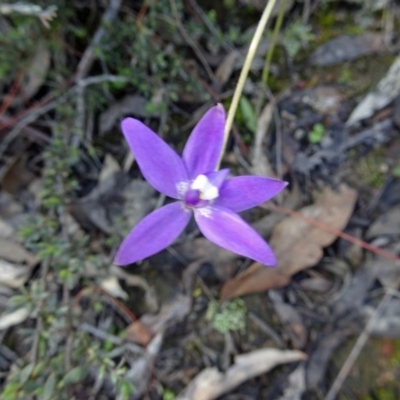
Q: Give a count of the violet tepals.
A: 5